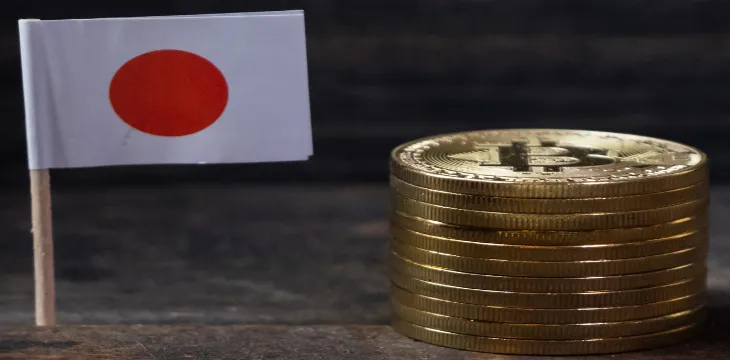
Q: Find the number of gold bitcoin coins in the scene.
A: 11